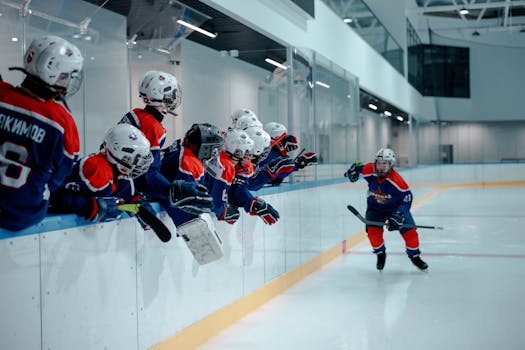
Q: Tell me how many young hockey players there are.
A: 10